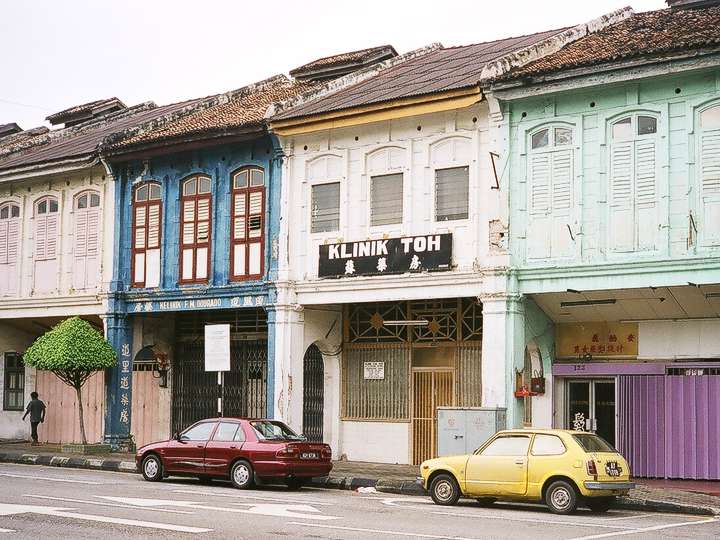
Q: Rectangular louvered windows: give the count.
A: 3